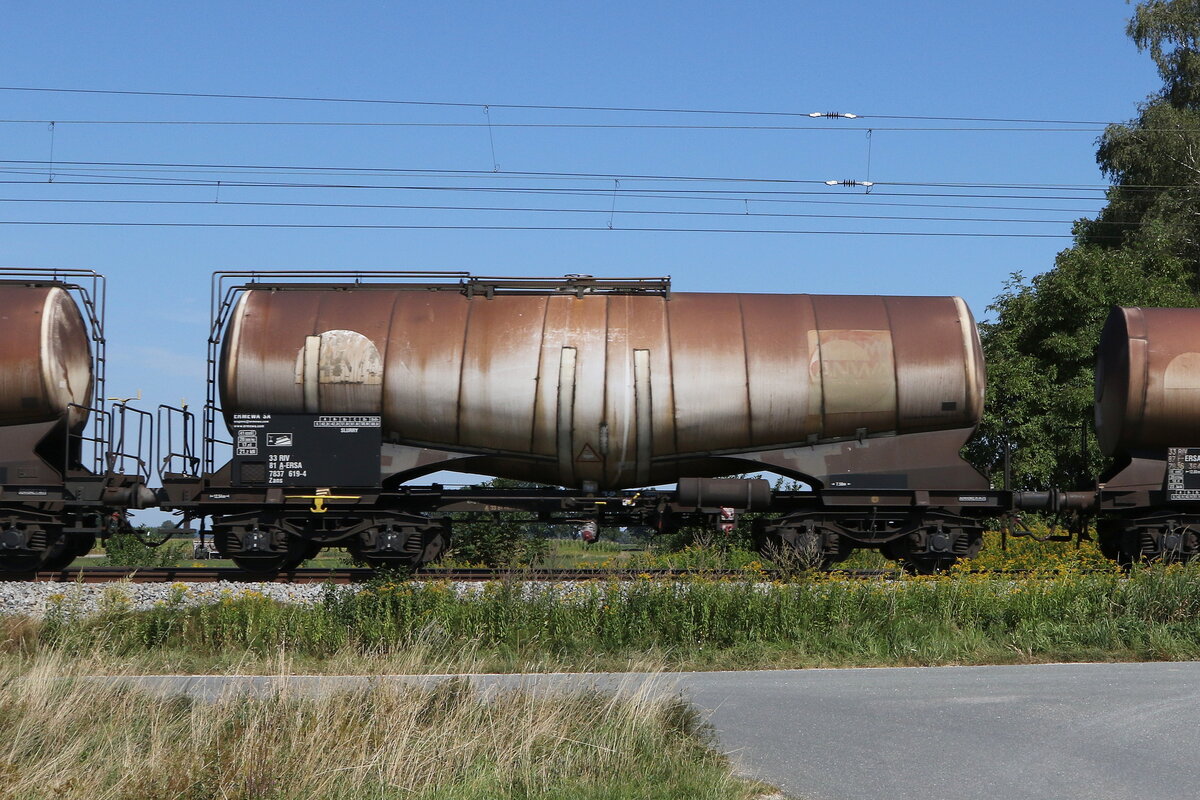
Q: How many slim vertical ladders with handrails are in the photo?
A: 2